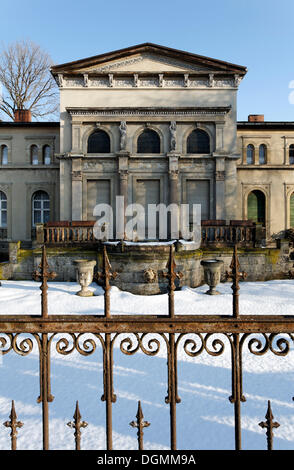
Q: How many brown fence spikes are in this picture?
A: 8